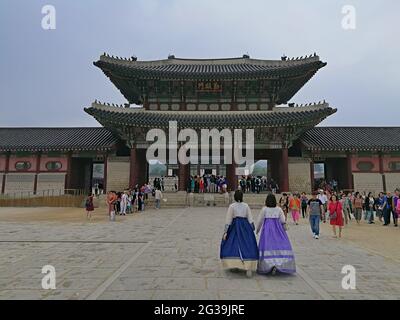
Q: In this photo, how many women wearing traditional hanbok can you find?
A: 2